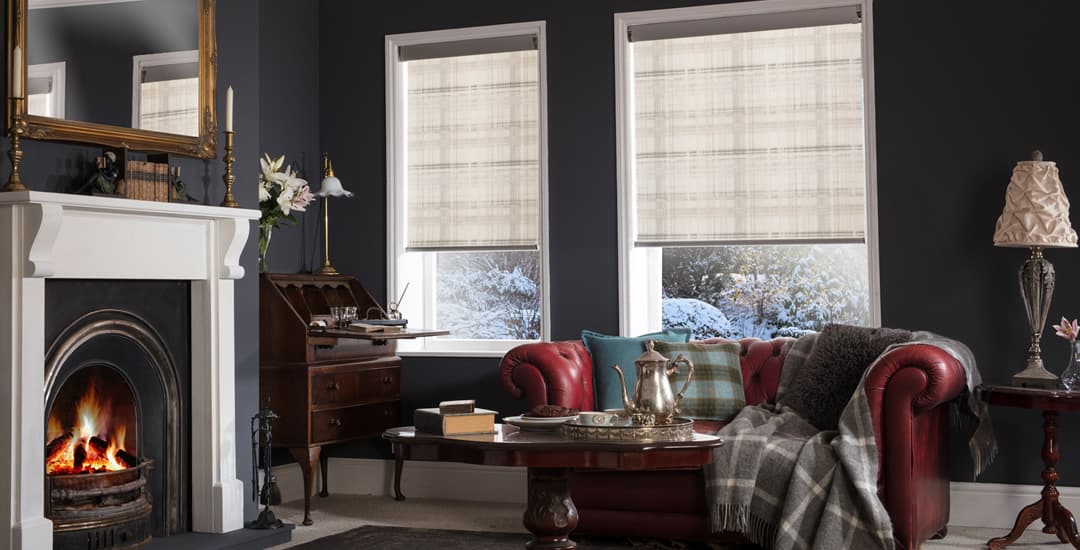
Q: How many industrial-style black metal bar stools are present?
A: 0